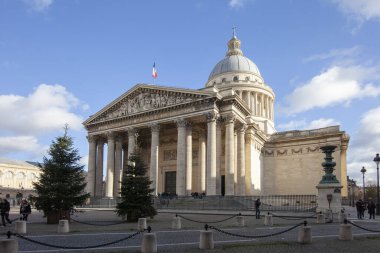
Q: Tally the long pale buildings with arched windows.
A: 1